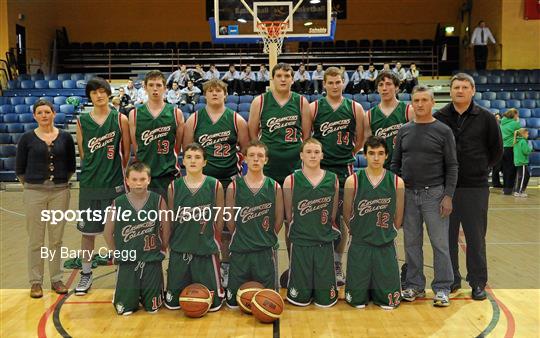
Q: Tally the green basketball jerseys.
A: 11